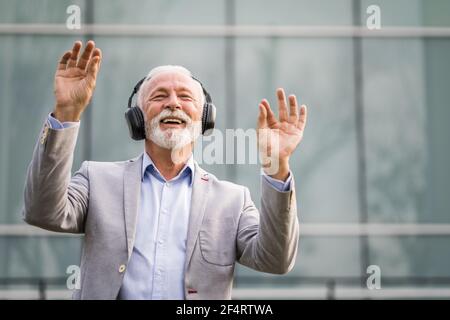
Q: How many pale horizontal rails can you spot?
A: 3